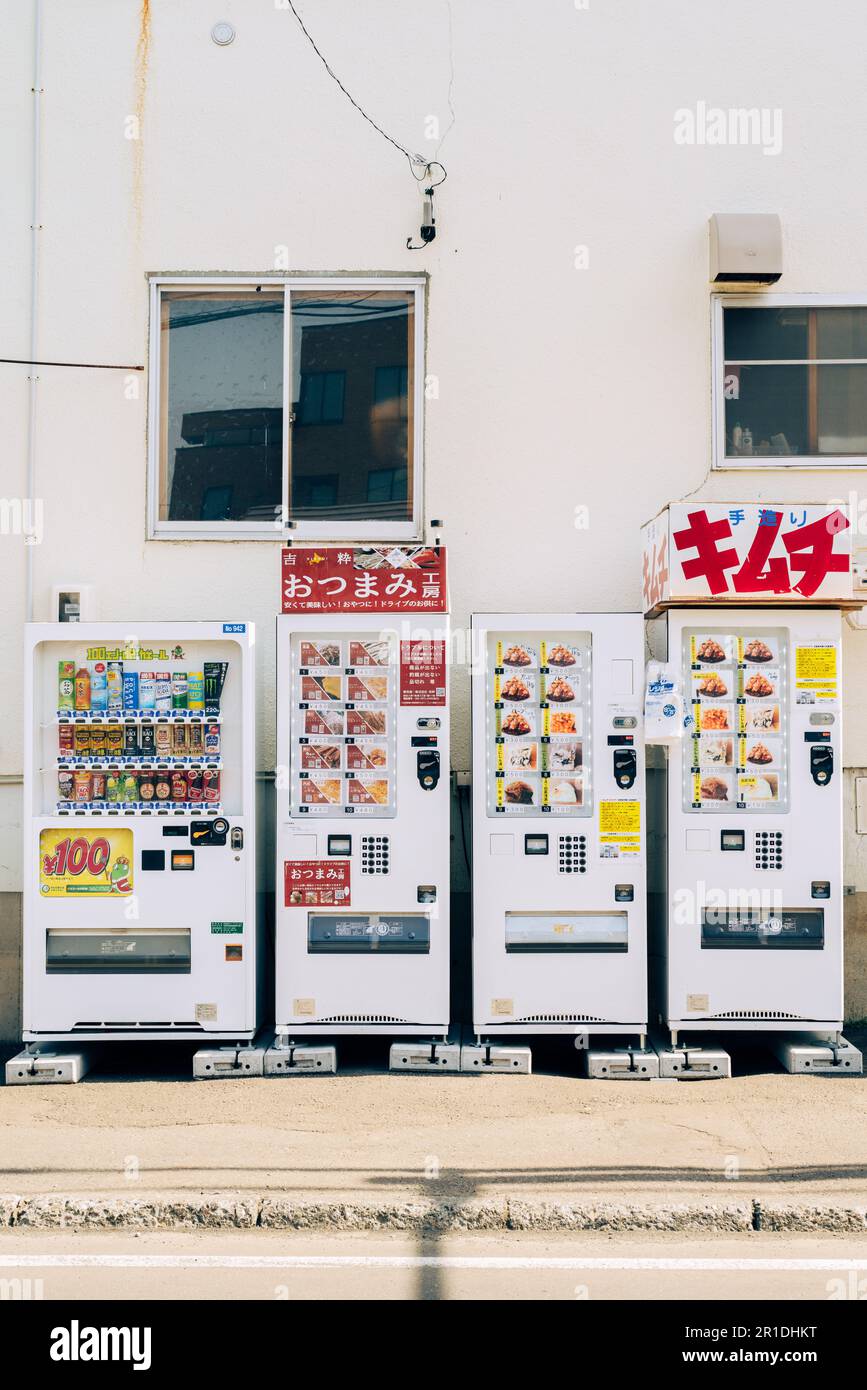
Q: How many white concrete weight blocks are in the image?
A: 8